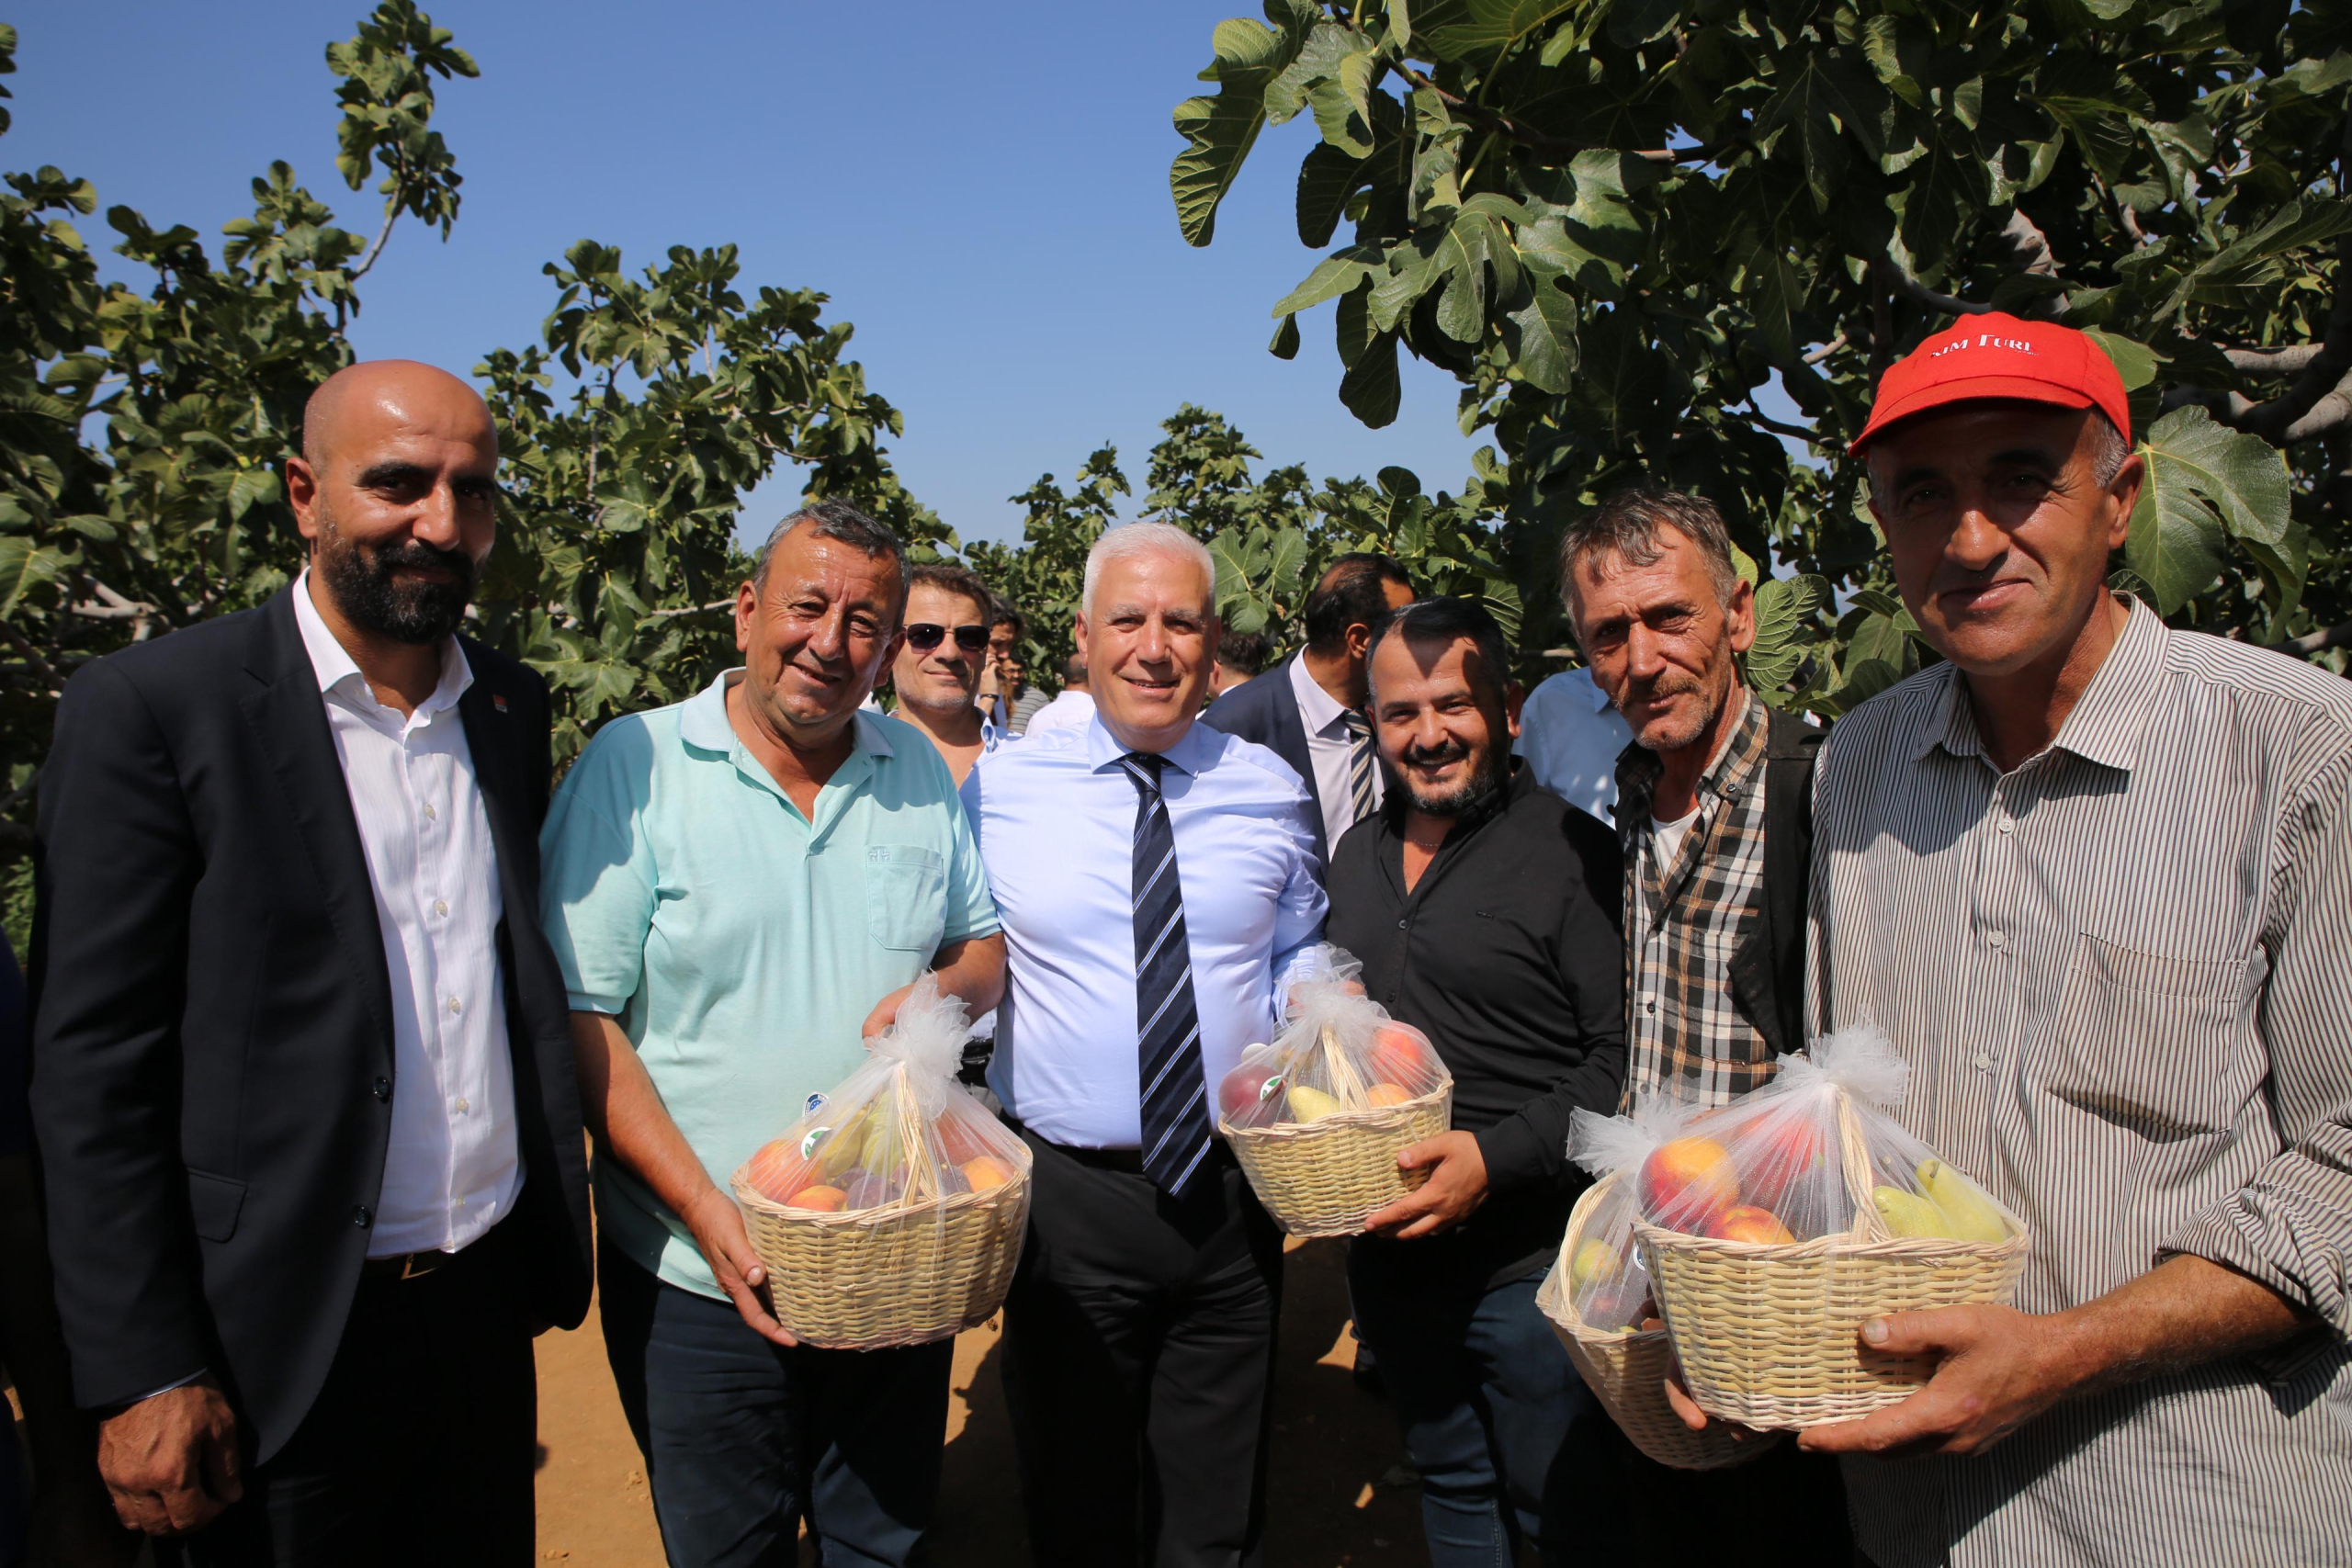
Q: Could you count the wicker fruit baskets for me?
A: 4